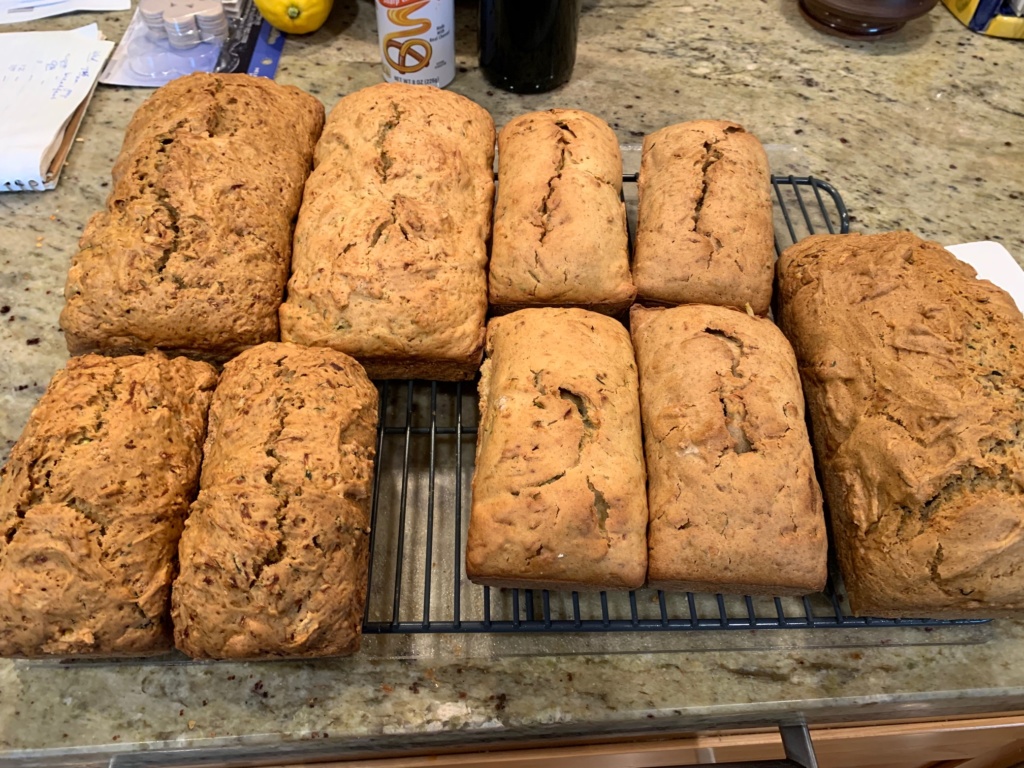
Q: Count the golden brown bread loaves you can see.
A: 9